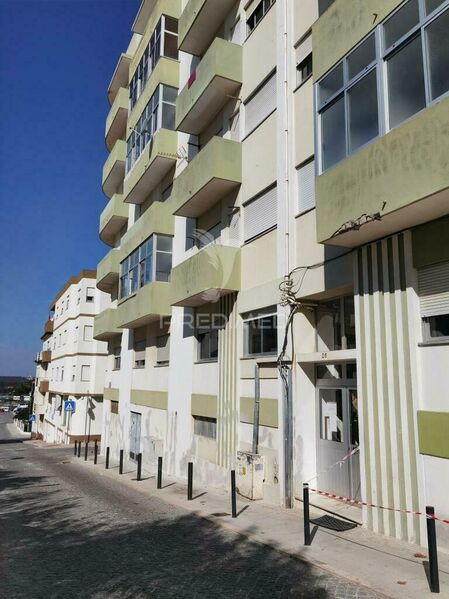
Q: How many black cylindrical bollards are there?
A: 12